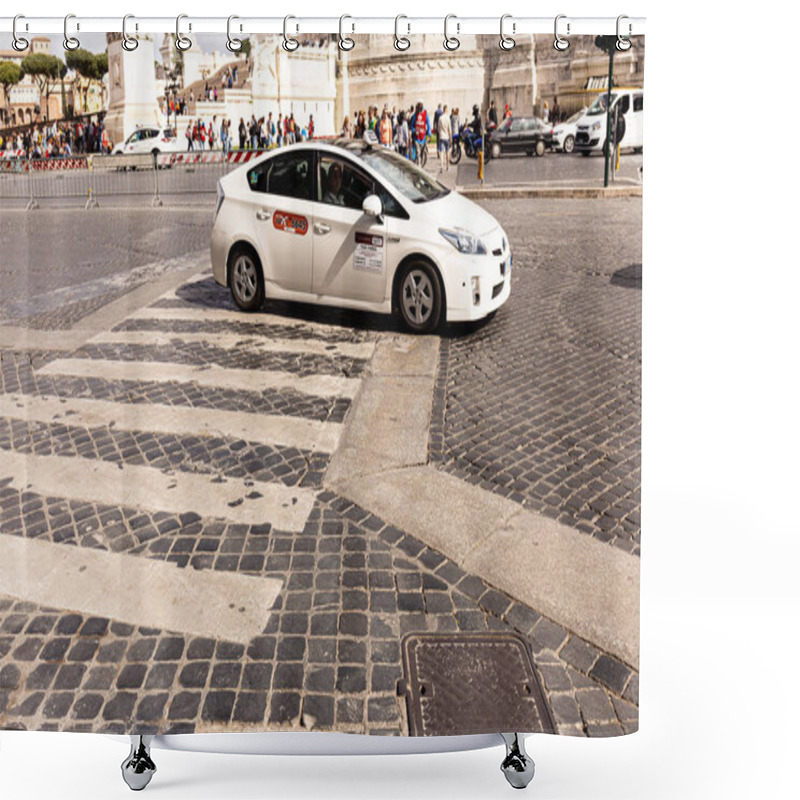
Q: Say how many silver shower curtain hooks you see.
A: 12